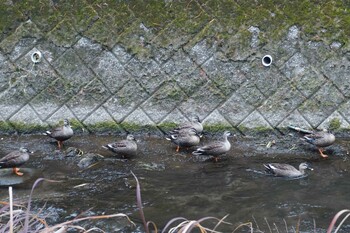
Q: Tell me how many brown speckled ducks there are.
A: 8